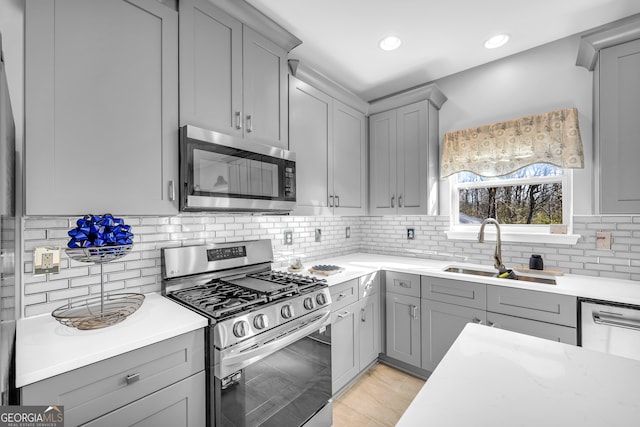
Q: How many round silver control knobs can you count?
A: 5